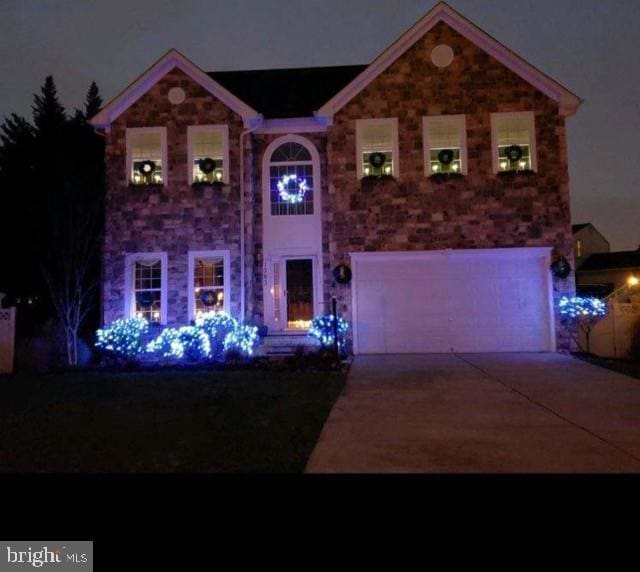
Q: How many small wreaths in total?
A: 9